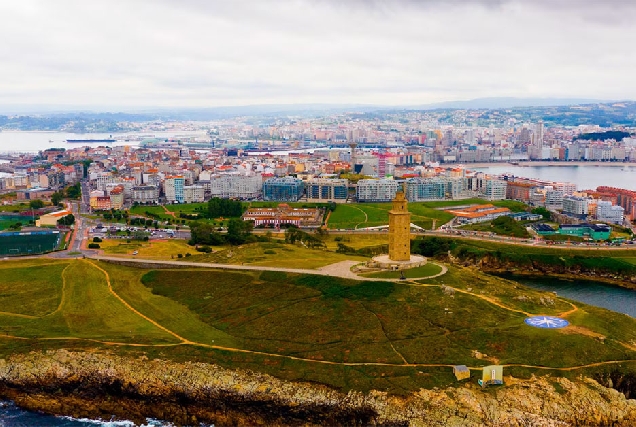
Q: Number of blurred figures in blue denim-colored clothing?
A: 0